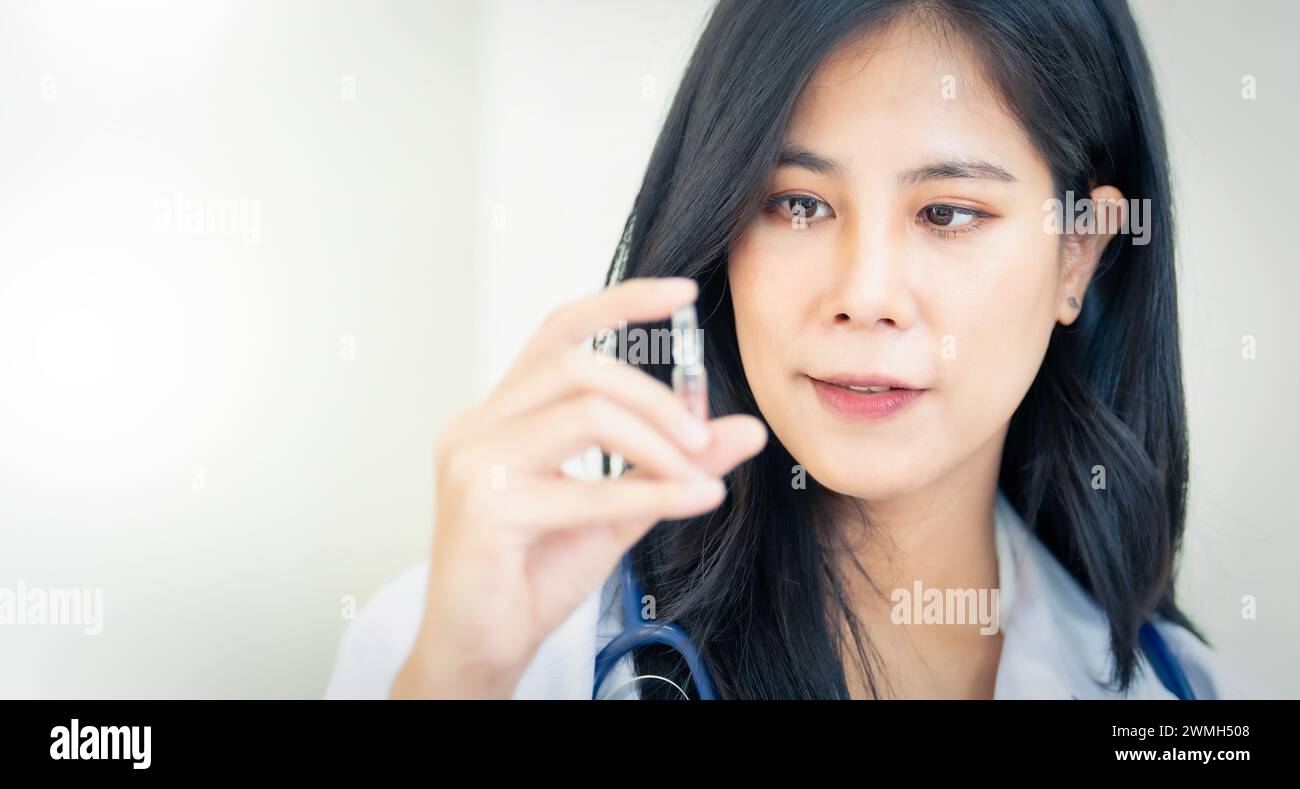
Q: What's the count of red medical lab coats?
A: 0